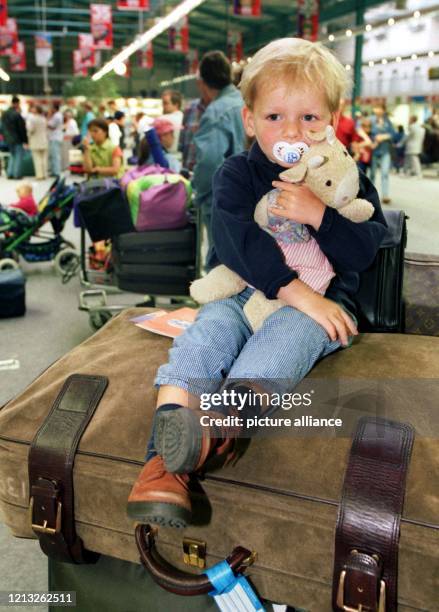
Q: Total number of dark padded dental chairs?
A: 0